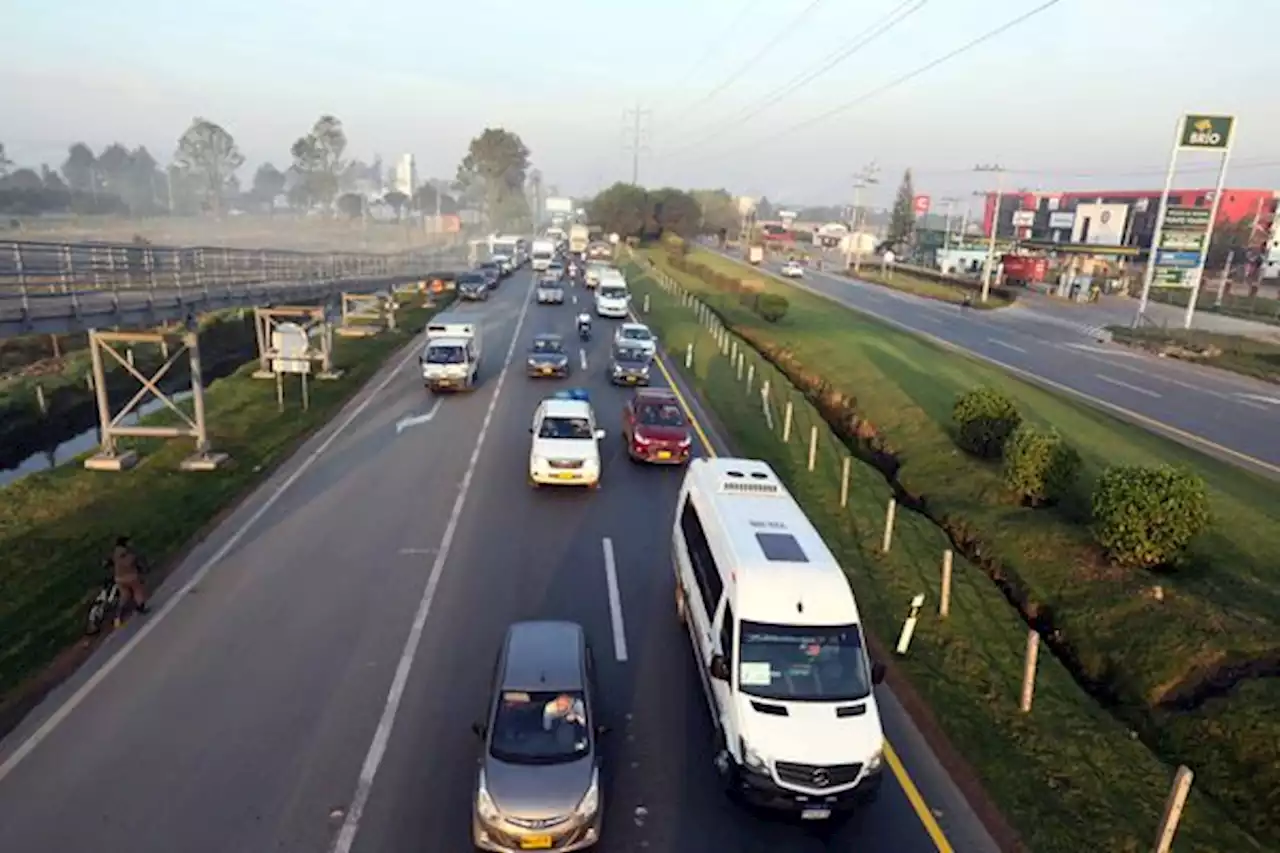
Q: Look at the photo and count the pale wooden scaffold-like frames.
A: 3